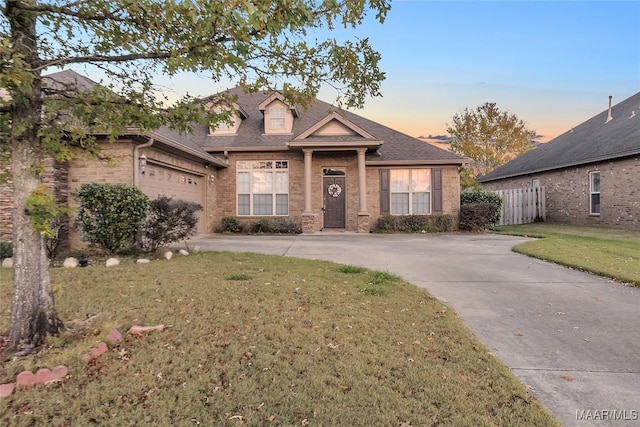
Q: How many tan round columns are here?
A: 2